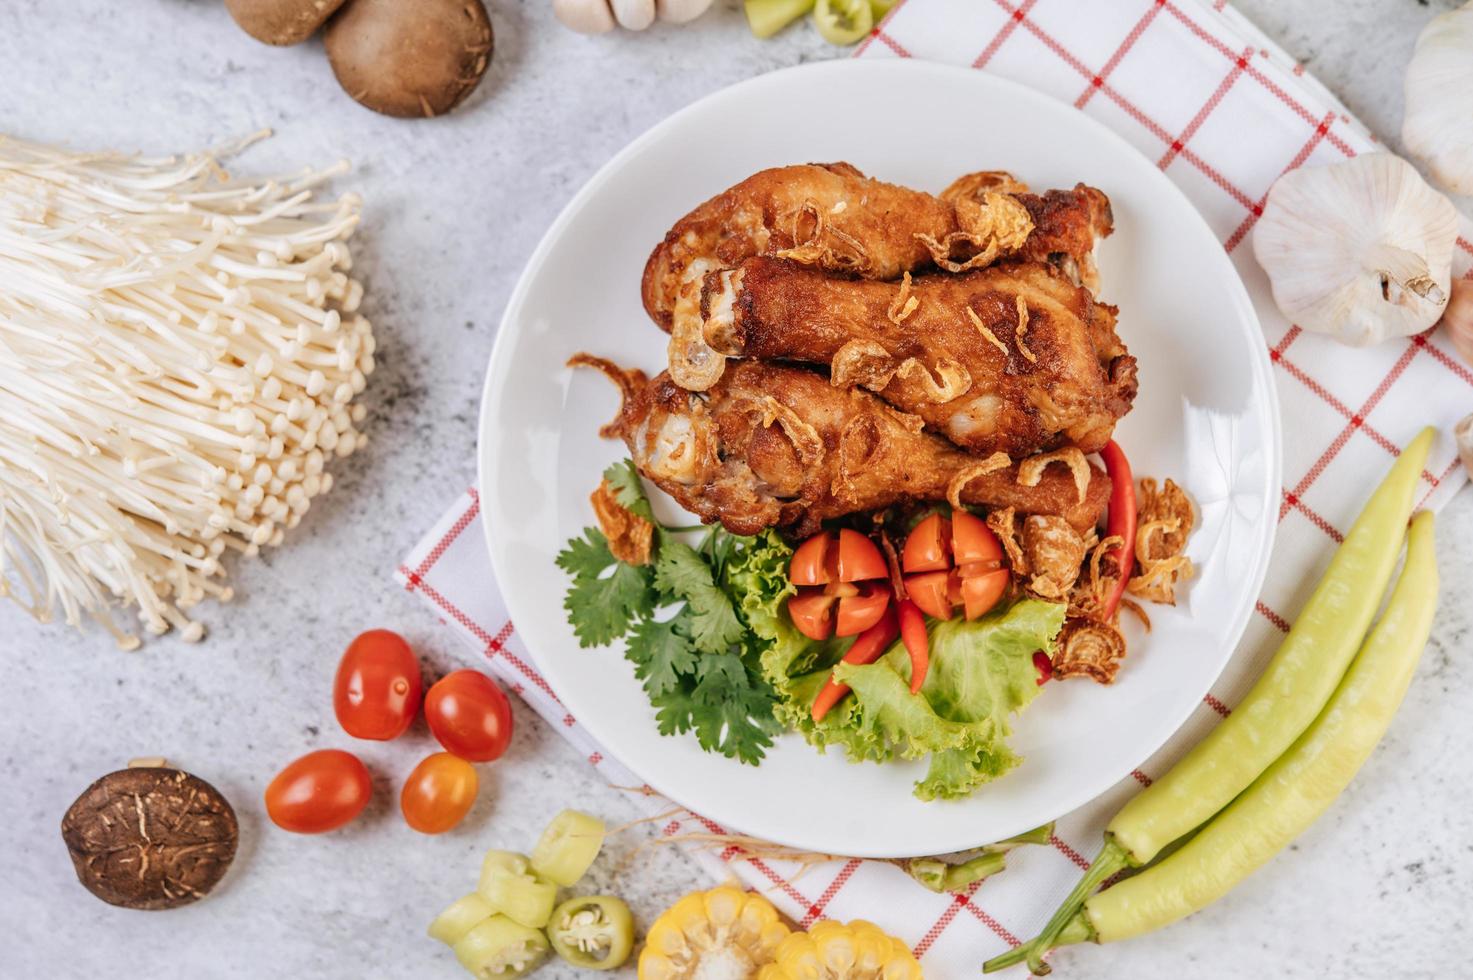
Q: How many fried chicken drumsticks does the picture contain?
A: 3